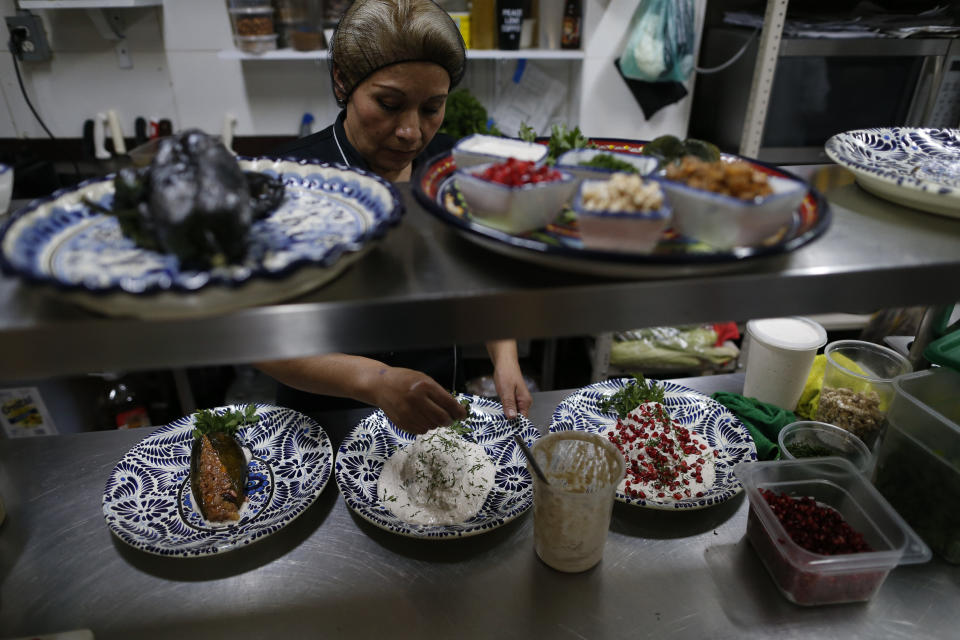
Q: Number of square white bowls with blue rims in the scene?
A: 5